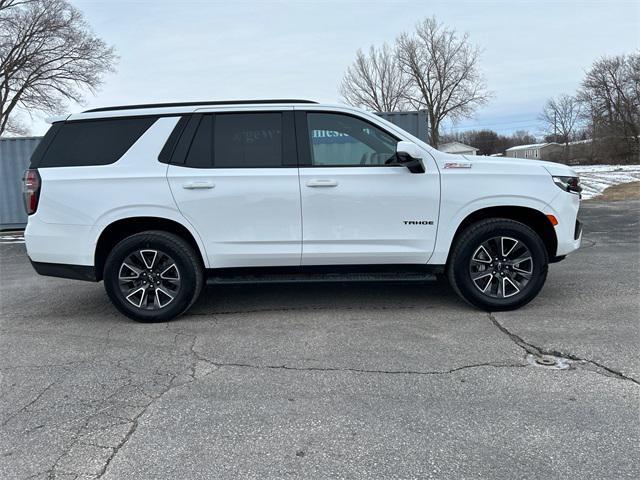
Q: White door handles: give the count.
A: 2